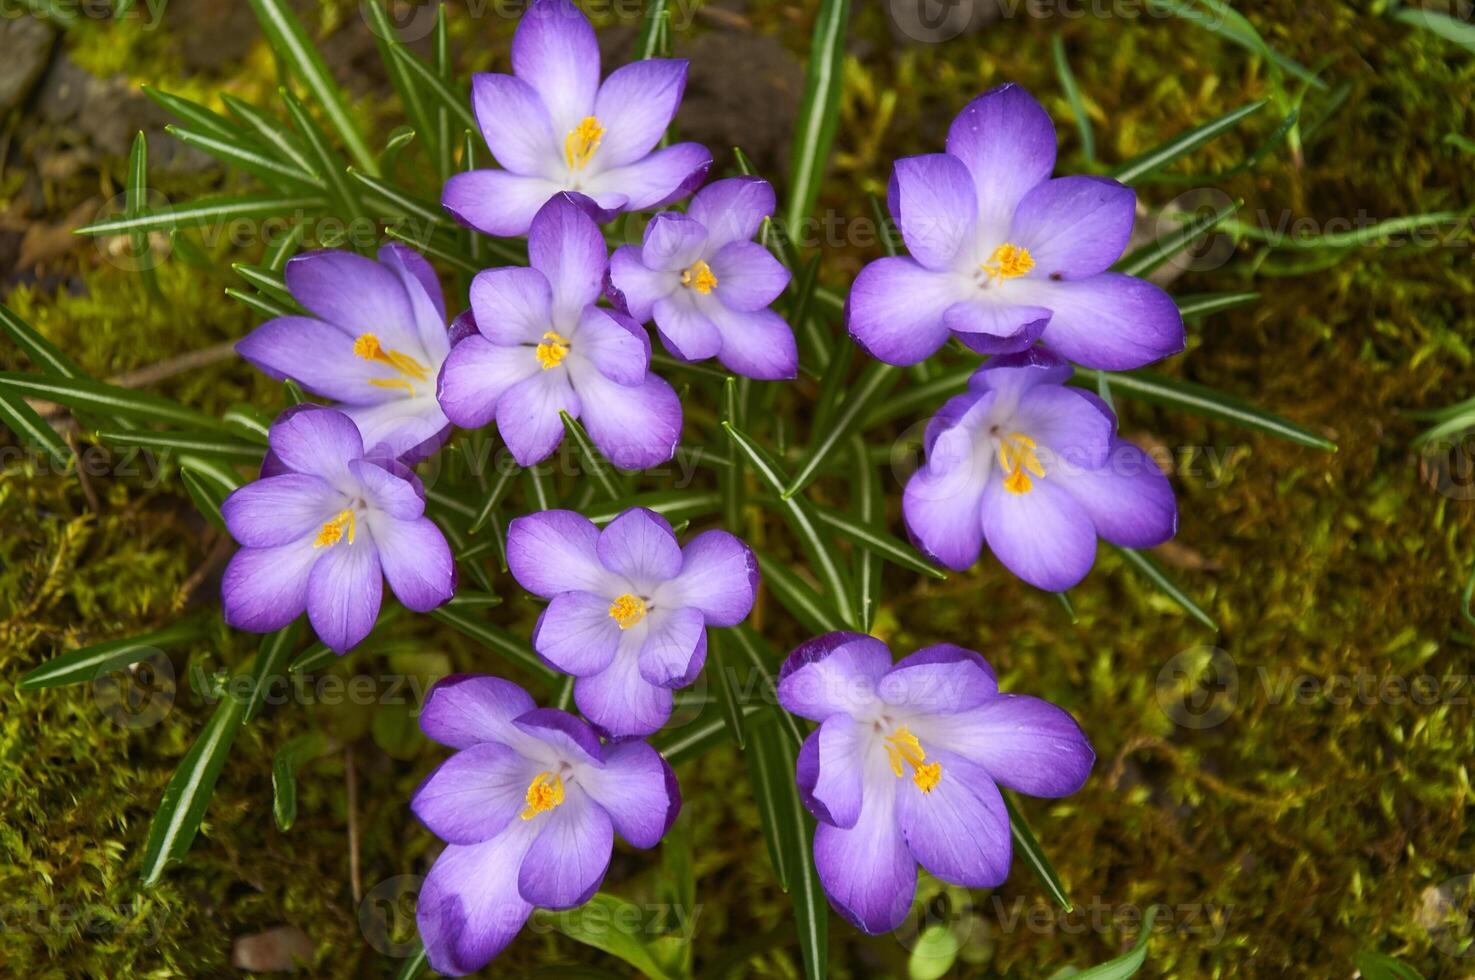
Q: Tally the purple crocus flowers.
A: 10